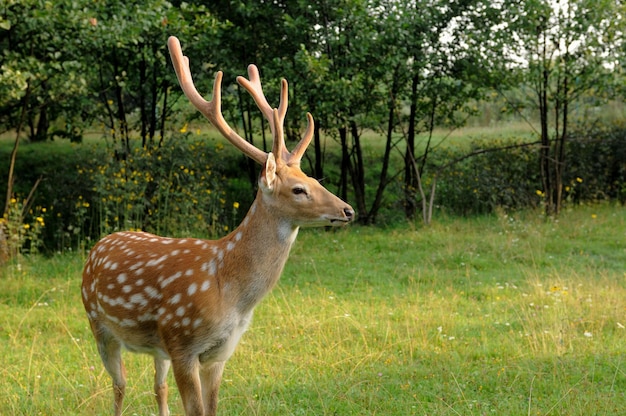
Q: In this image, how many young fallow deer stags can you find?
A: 1